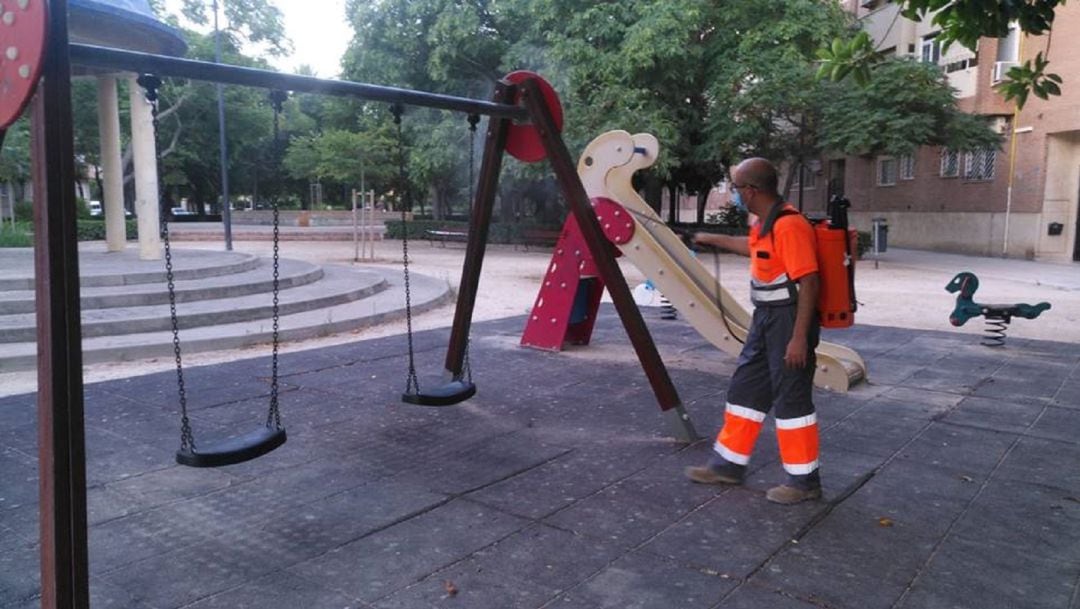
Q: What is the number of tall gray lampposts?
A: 1